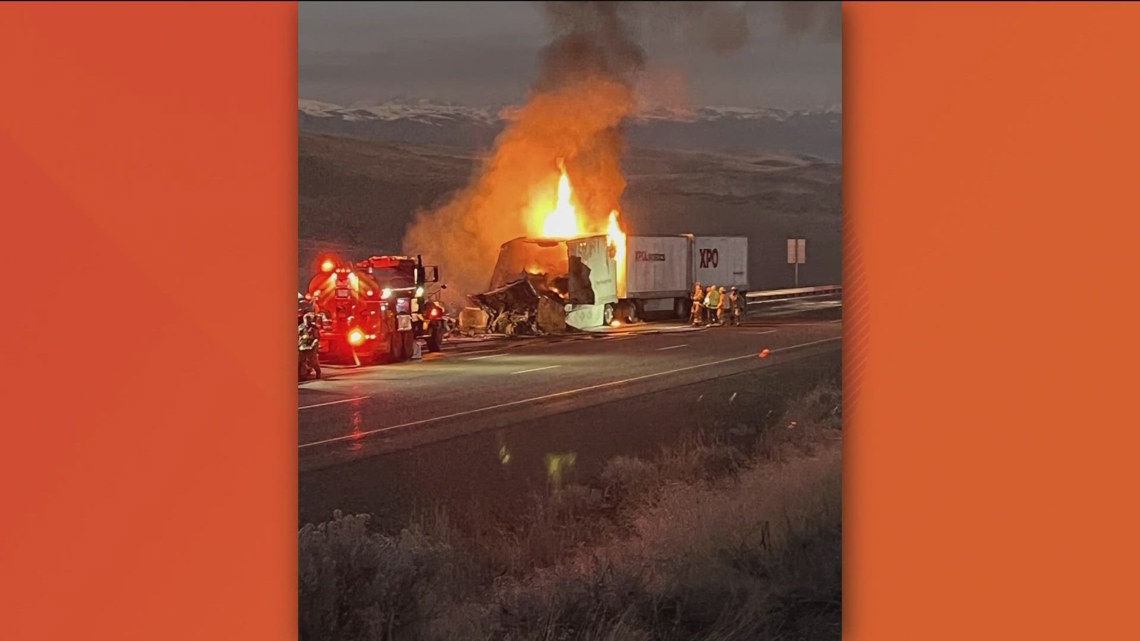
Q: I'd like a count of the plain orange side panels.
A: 2